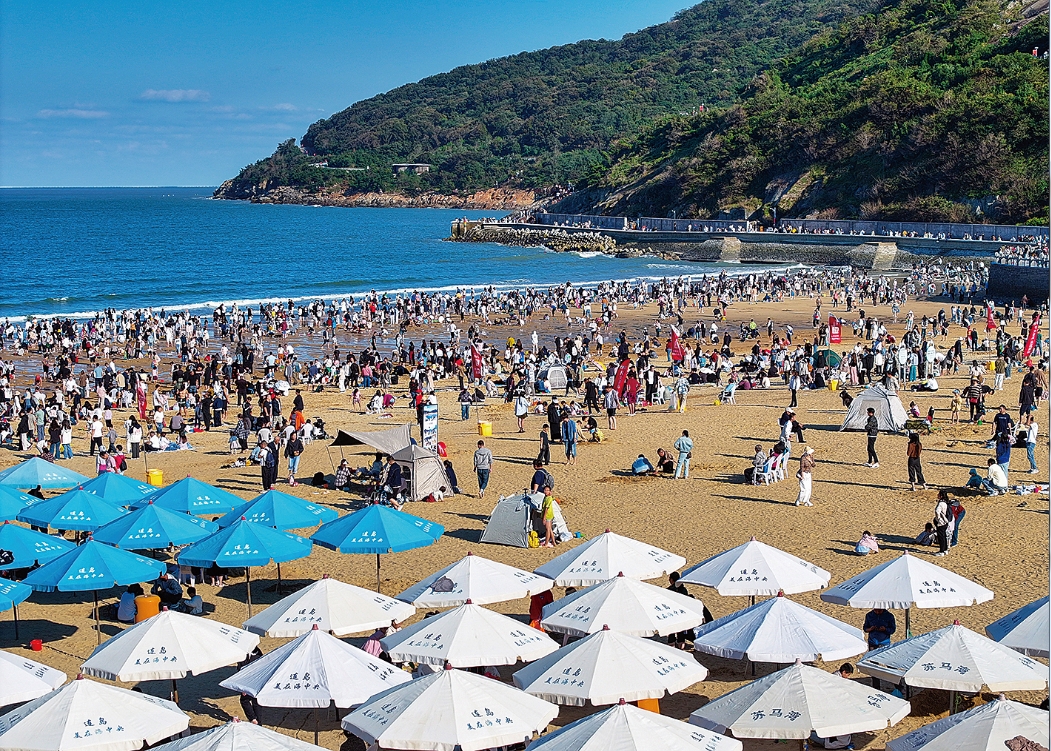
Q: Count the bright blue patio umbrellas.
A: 12